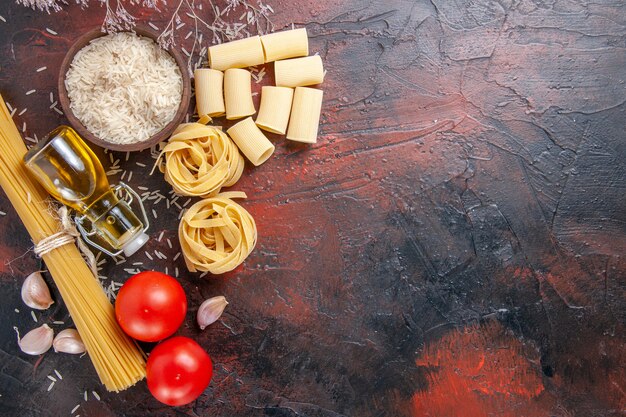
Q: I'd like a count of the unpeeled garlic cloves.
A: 4